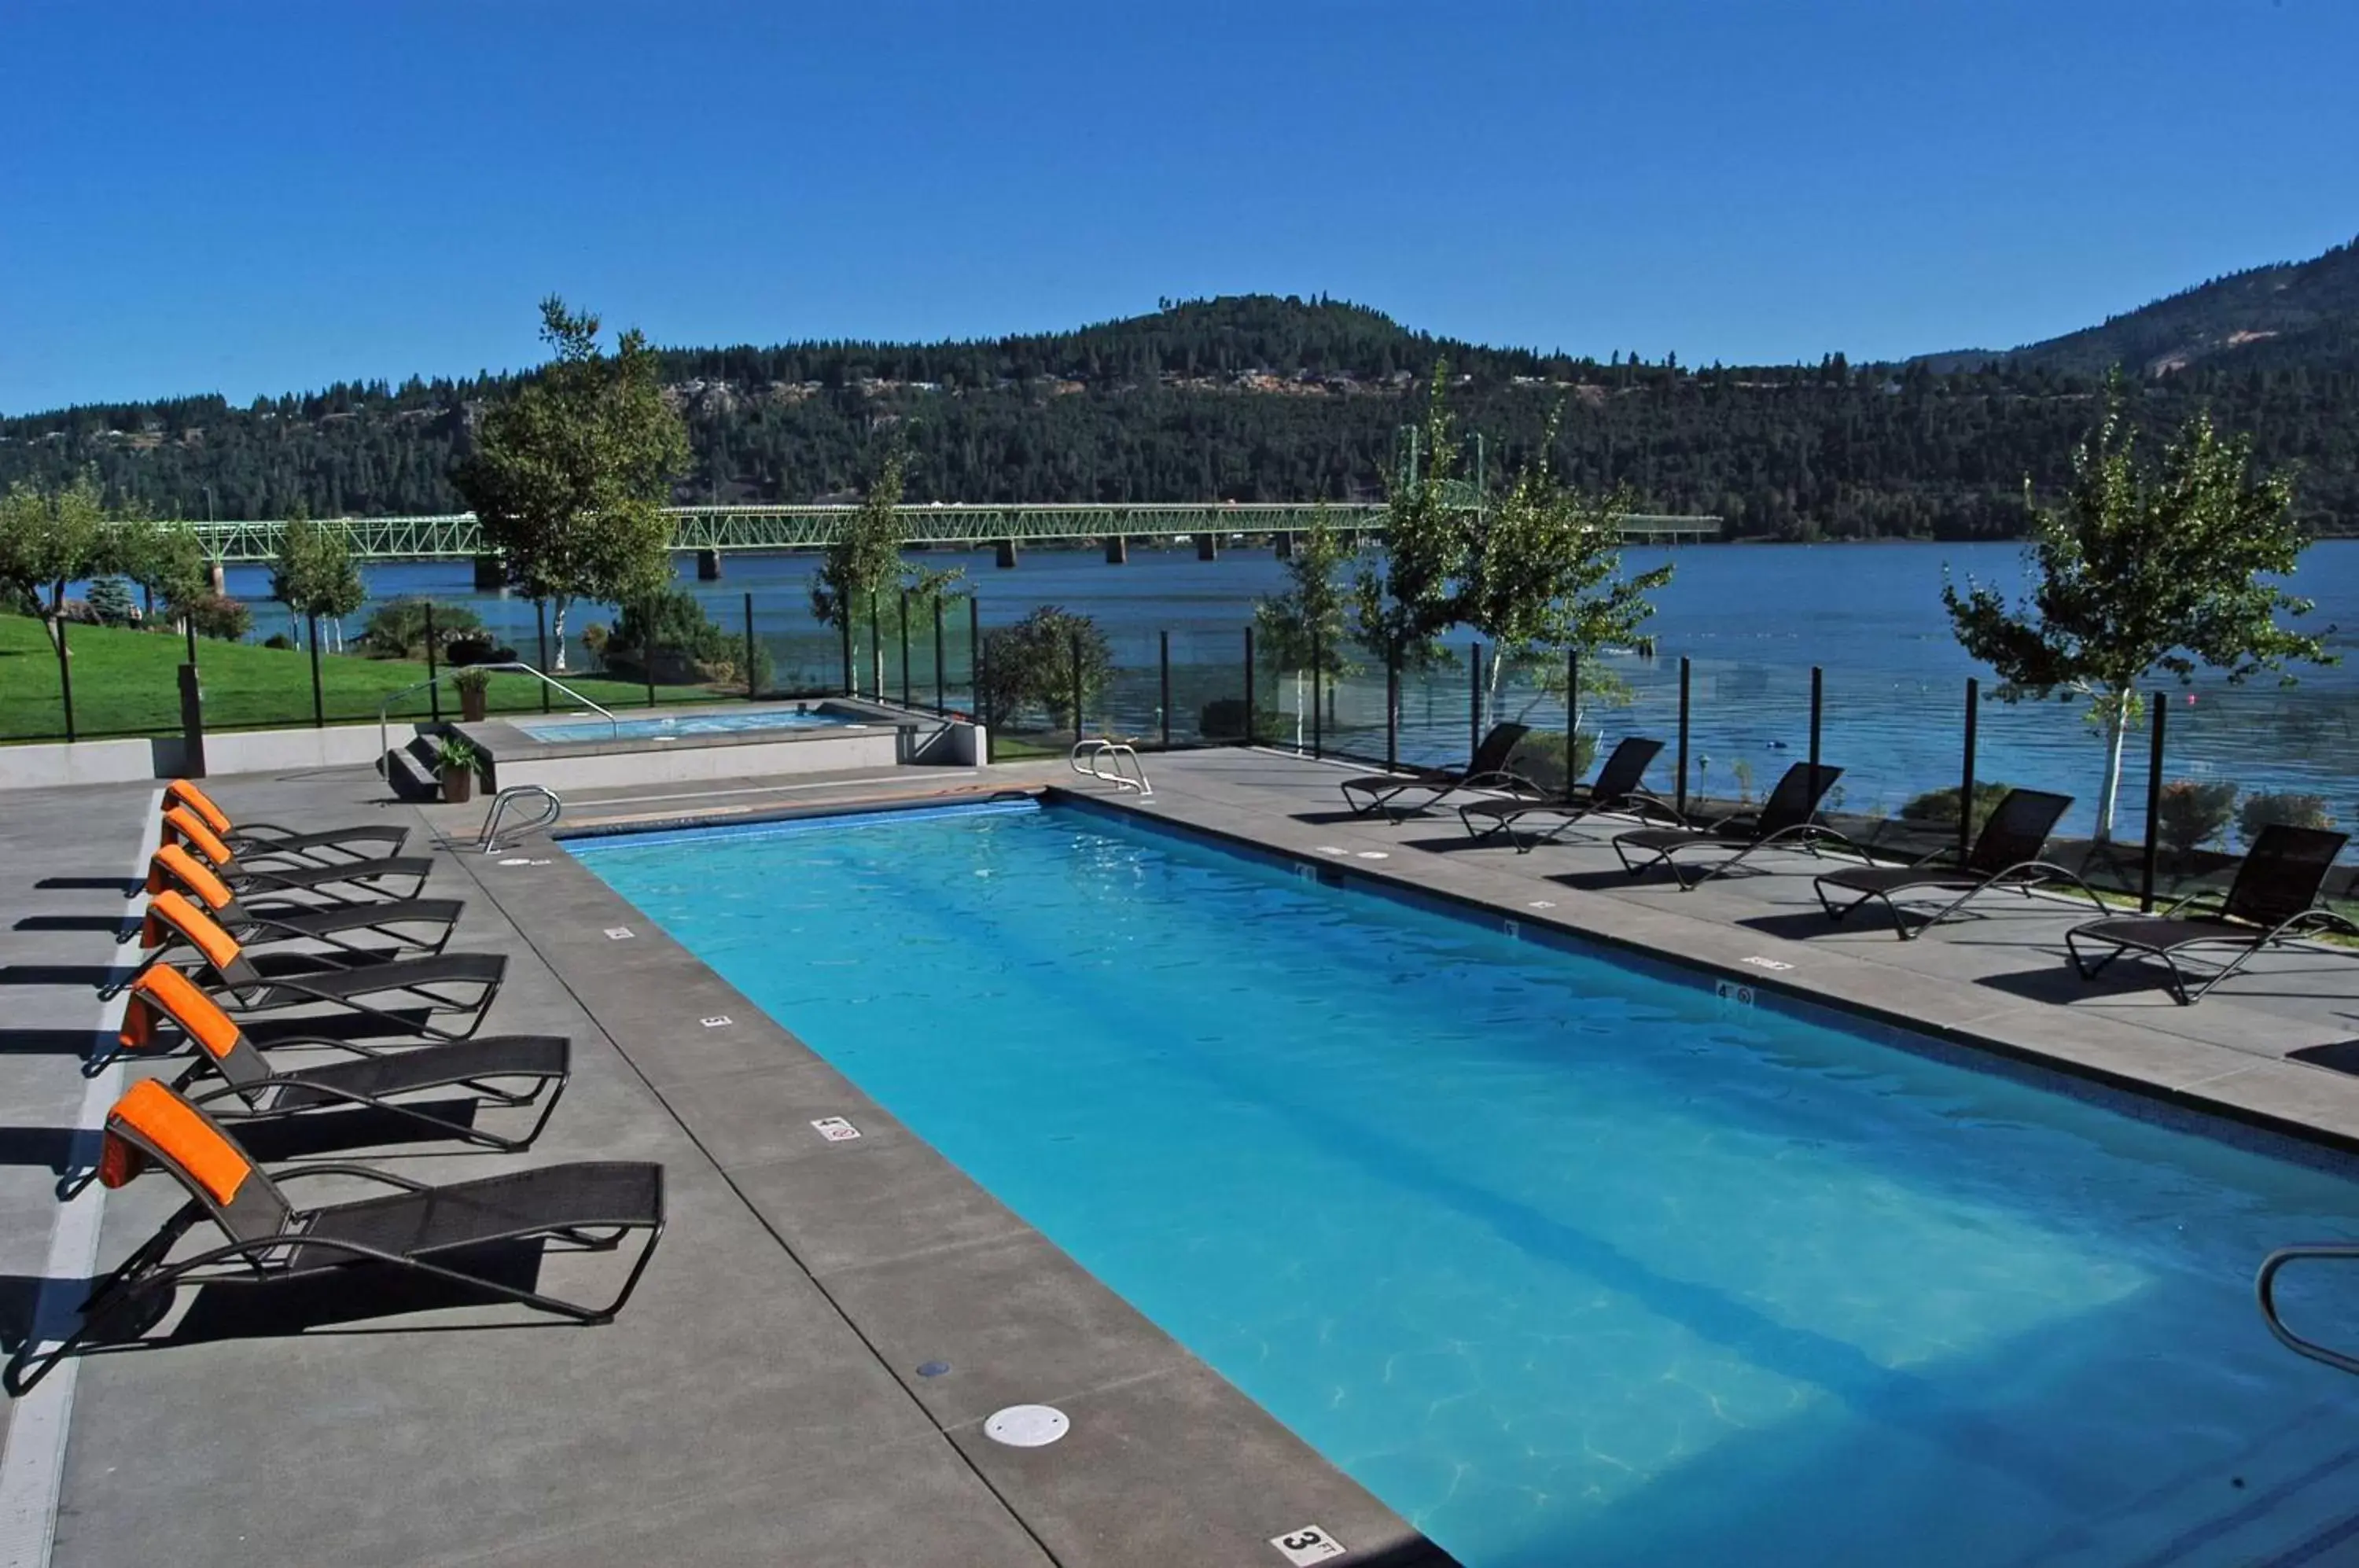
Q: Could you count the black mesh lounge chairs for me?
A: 11